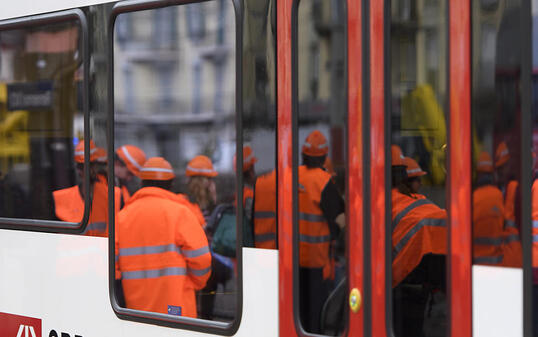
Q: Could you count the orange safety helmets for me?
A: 11